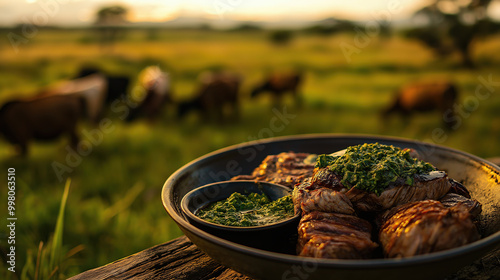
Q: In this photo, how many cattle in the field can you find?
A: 7